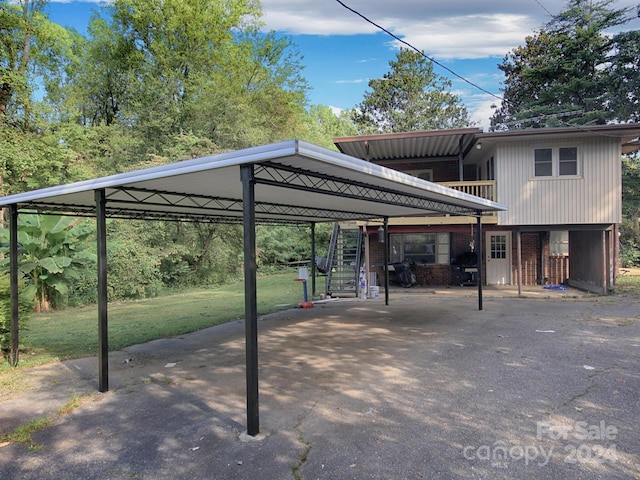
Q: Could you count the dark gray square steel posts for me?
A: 6